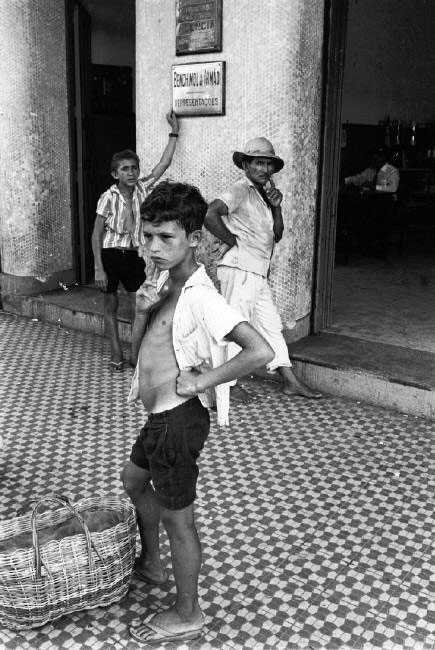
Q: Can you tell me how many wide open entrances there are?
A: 2